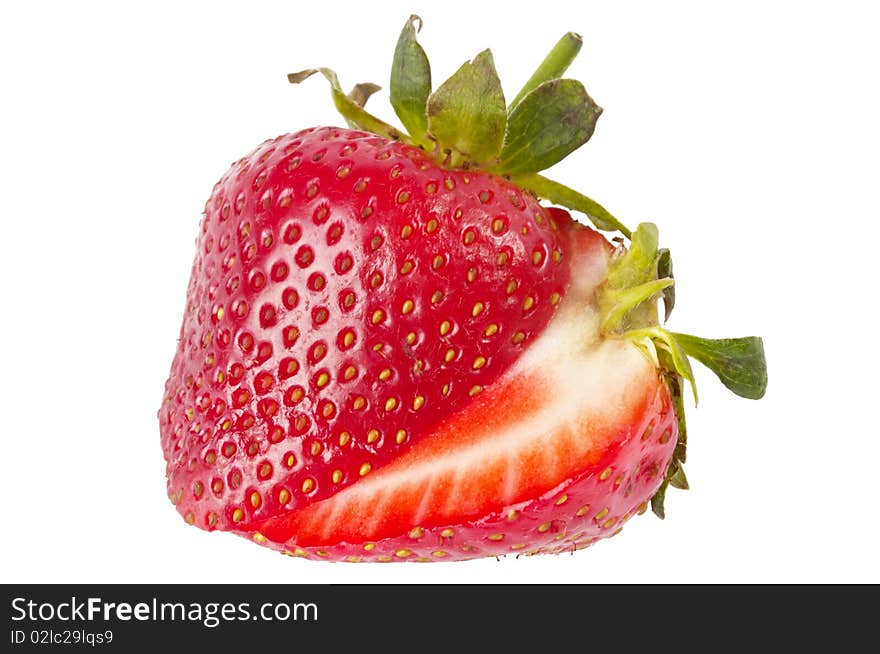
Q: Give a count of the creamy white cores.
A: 1